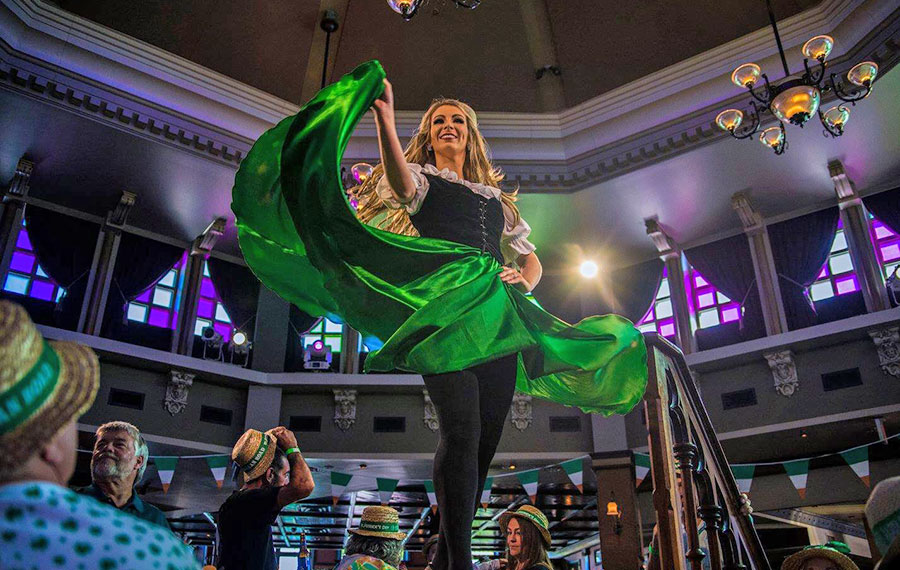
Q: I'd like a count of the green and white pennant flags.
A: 12